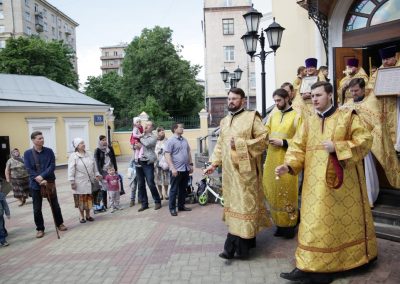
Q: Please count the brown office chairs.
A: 0